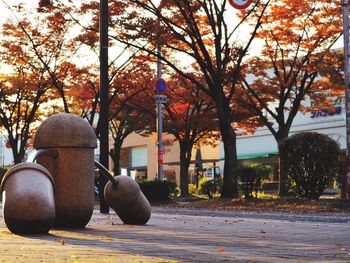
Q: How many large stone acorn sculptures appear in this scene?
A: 3